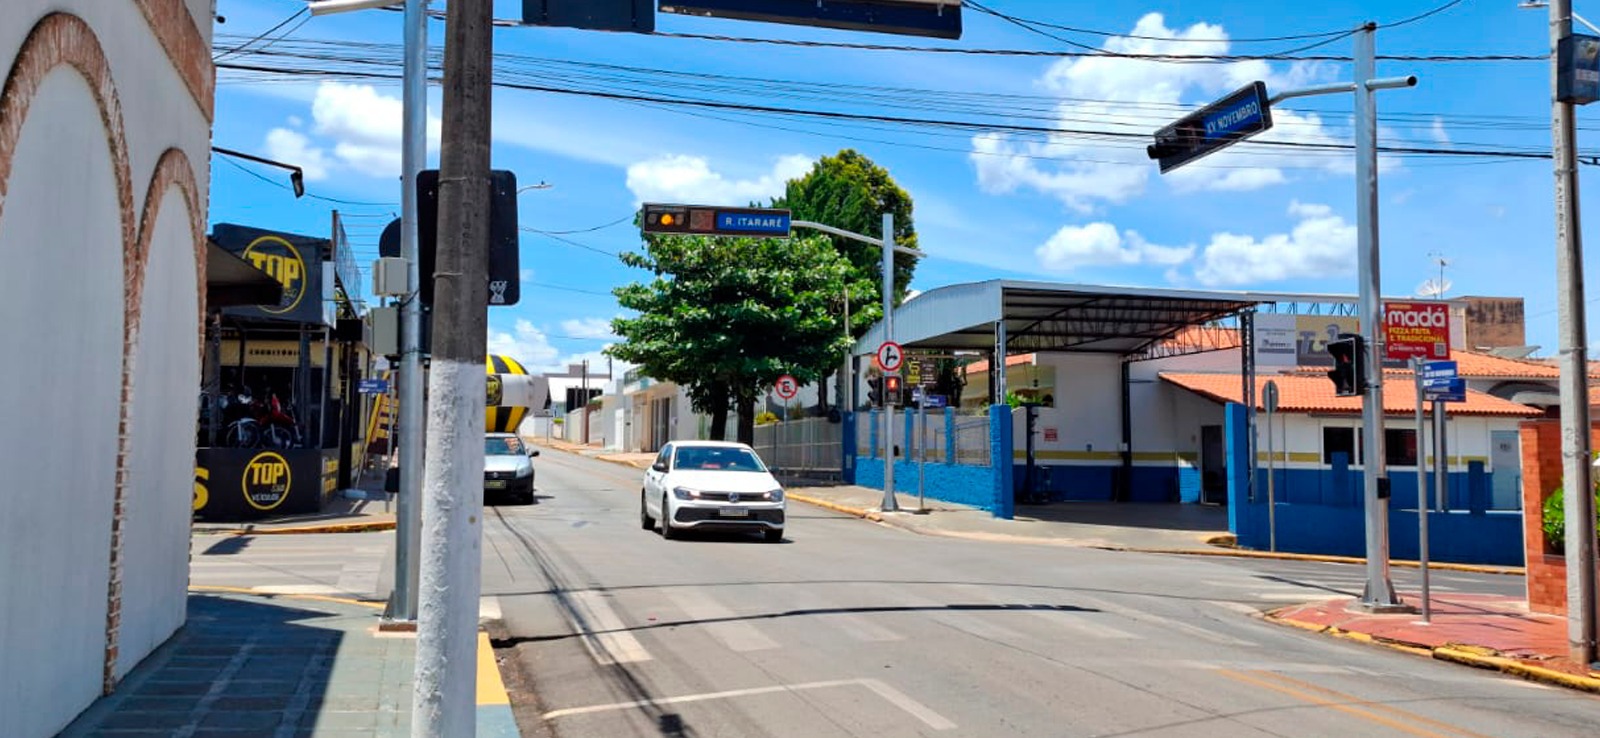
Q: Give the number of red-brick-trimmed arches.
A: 2